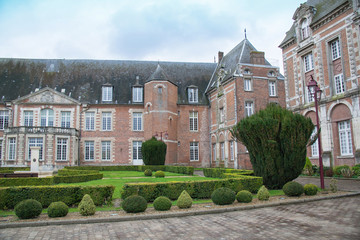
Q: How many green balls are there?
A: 10